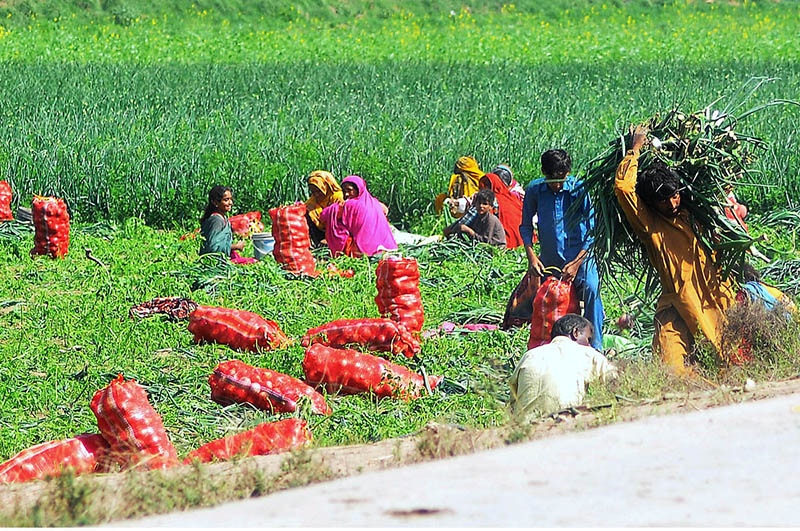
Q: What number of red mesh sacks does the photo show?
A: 13